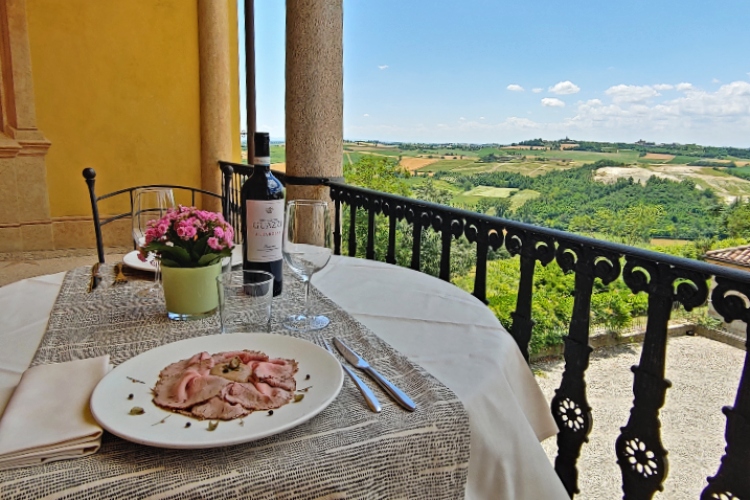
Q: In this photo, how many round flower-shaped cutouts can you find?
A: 3